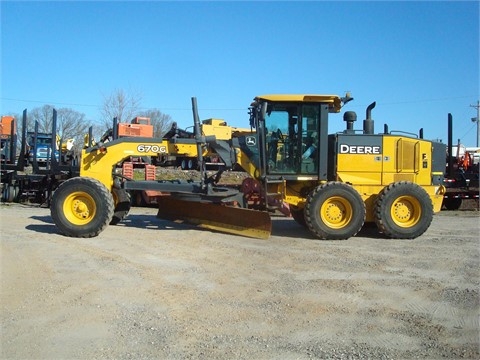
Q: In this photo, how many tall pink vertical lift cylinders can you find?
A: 0